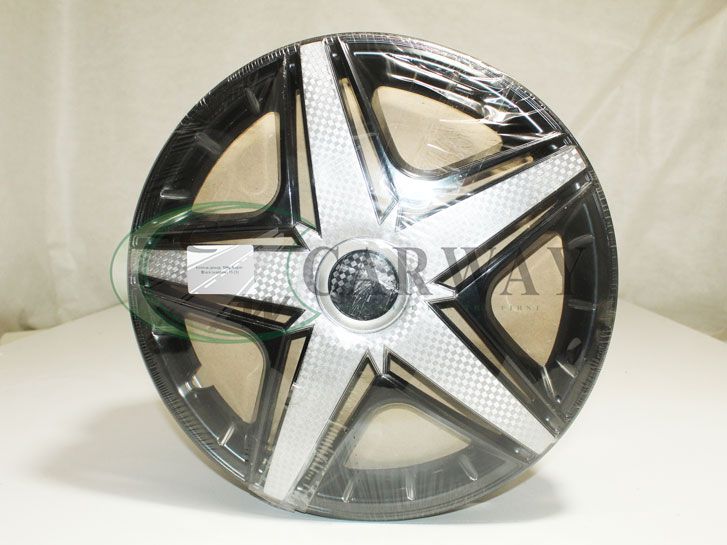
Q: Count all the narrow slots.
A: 10